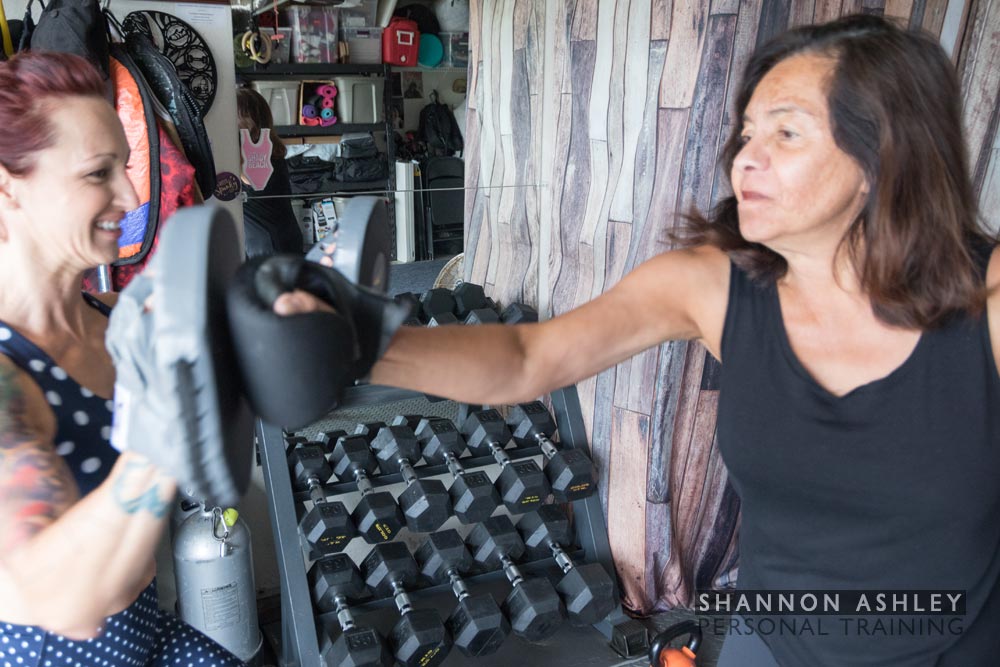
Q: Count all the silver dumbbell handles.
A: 11